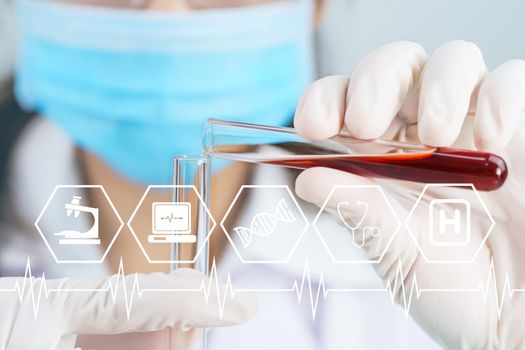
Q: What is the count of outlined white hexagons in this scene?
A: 5